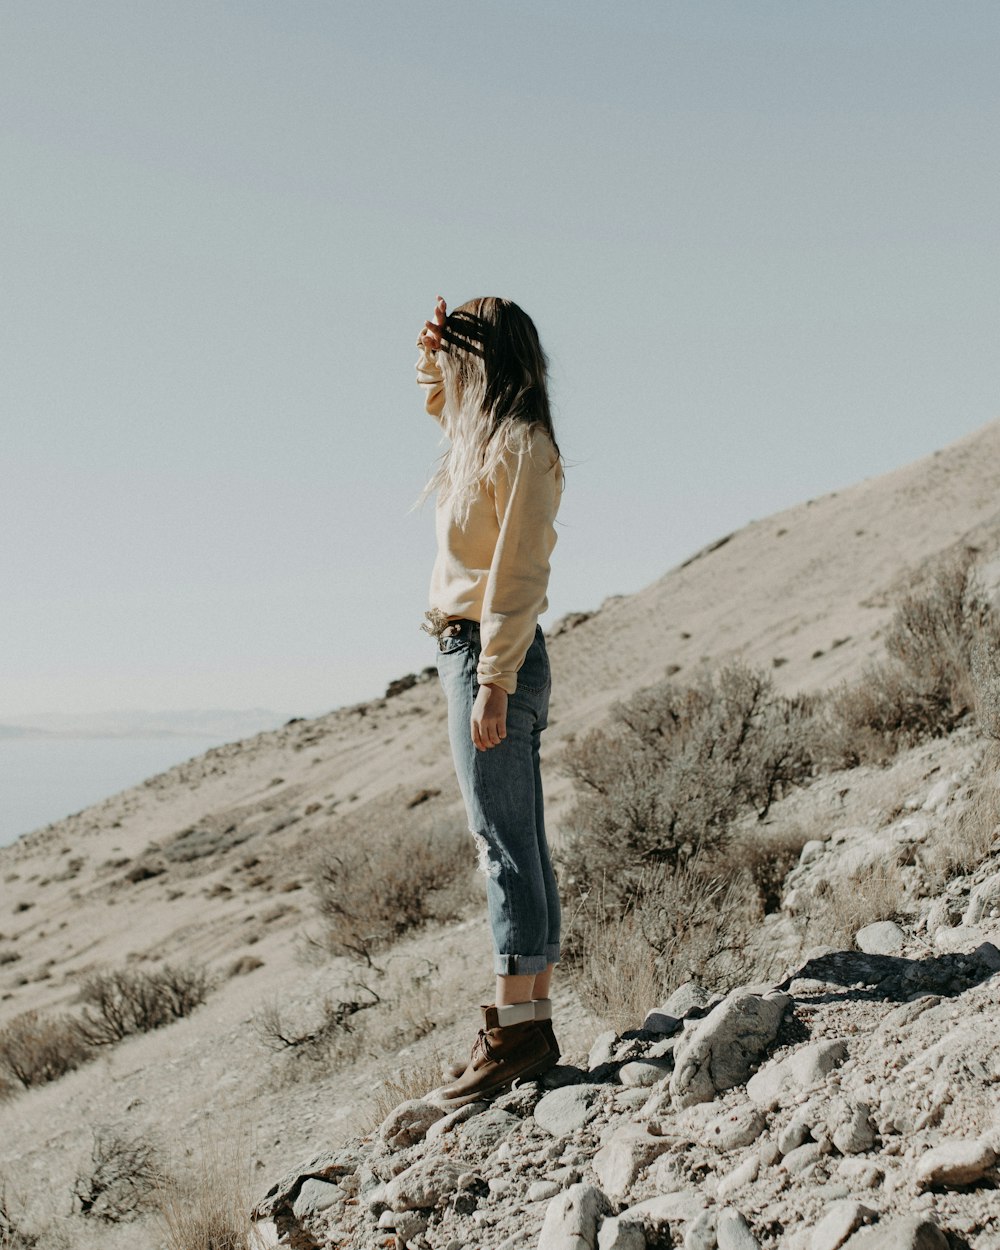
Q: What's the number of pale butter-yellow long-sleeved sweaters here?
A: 1